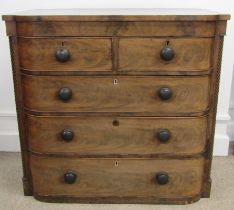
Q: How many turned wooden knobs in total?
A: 8